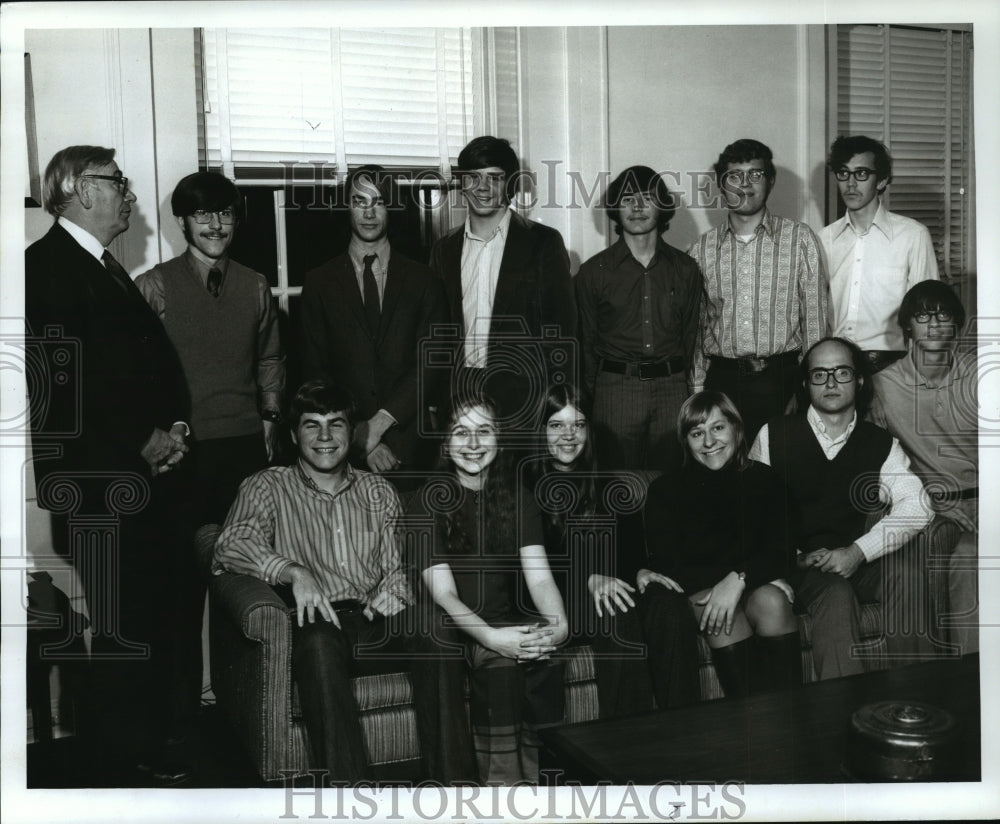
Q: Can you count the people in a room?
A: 13